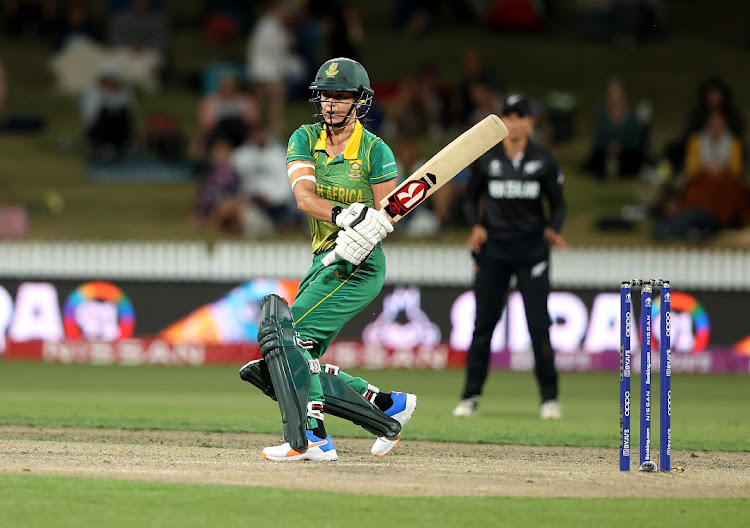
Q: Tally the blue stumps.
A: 3